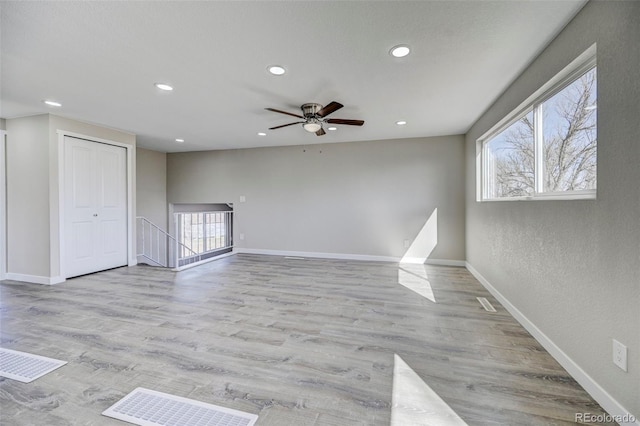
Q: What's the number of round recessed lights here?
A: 8